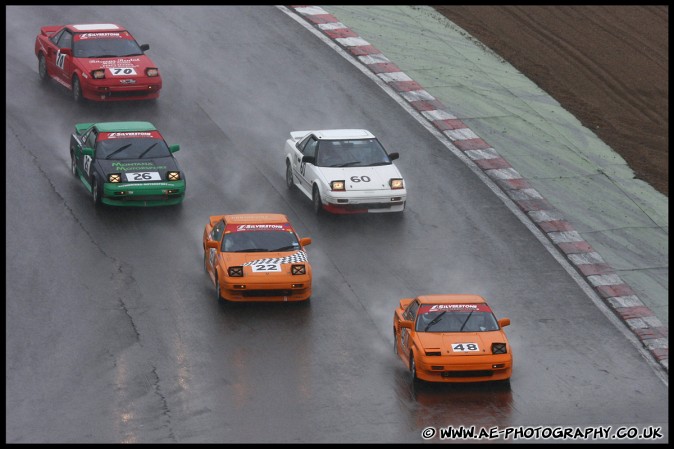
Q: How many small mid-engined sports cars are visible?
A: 5